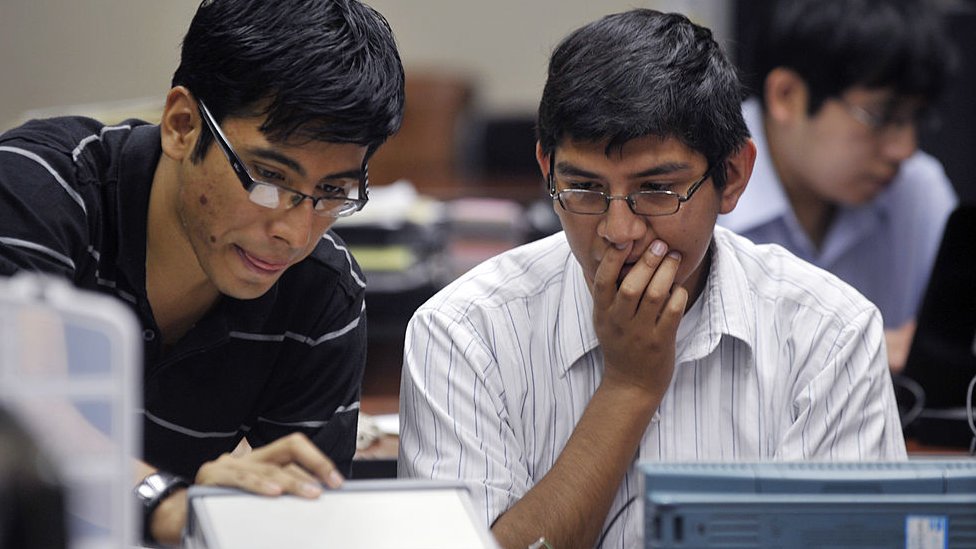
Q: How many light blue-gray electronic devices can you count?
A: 1